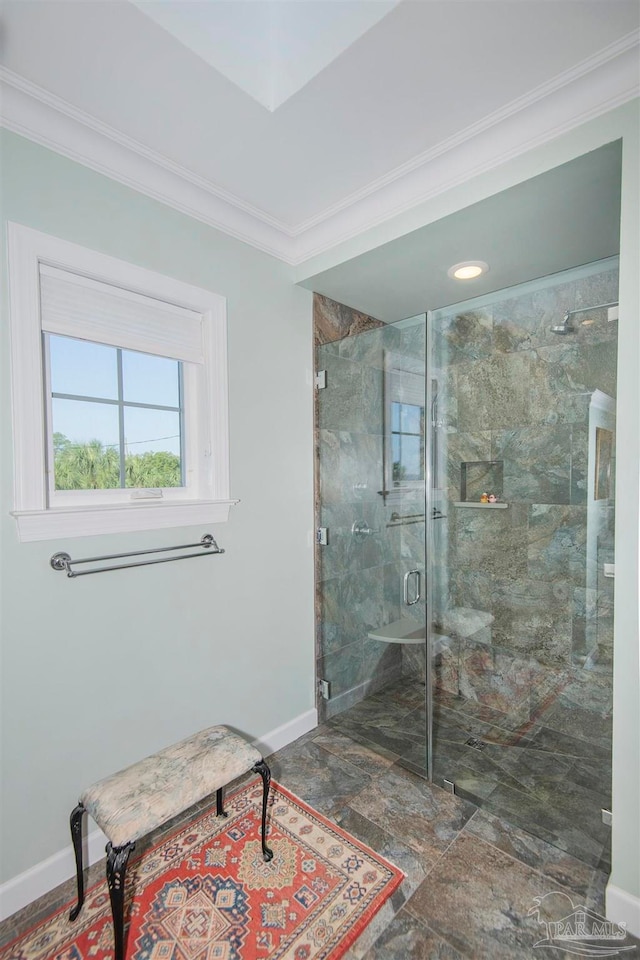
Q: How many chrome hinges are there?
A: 3